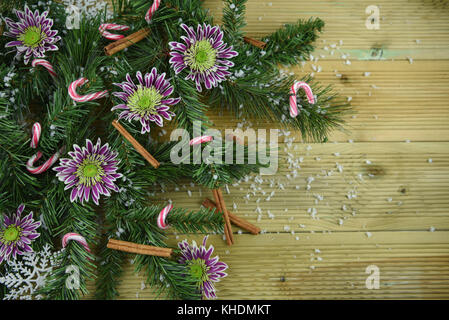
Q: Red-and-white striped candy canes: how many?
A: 10